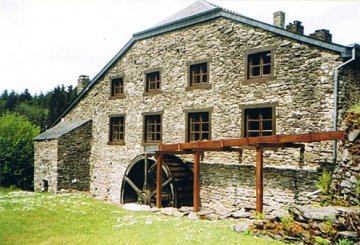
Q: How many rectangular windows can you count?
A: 8